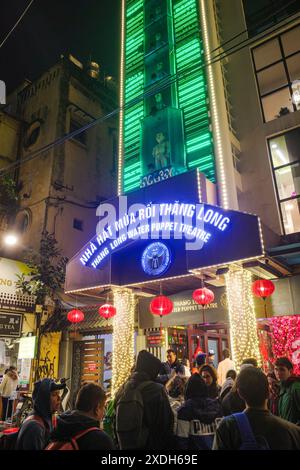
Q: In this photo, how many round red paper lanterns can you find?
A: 5